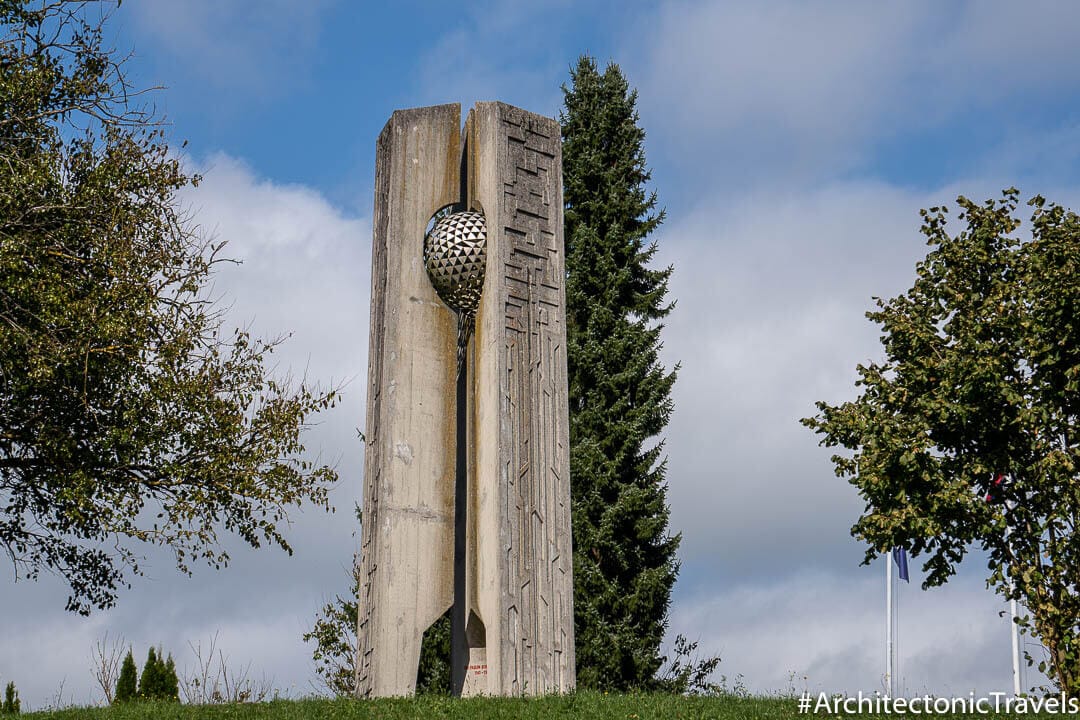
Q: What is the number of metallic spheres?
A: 1